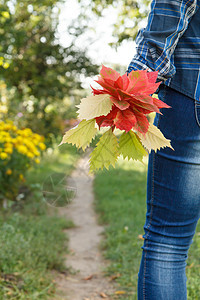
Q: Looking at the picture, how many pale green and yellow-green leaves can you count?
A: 5